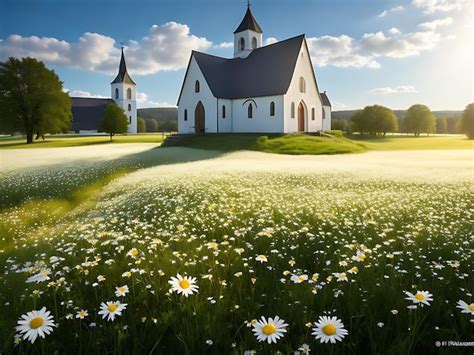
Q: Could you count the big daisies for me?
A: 7